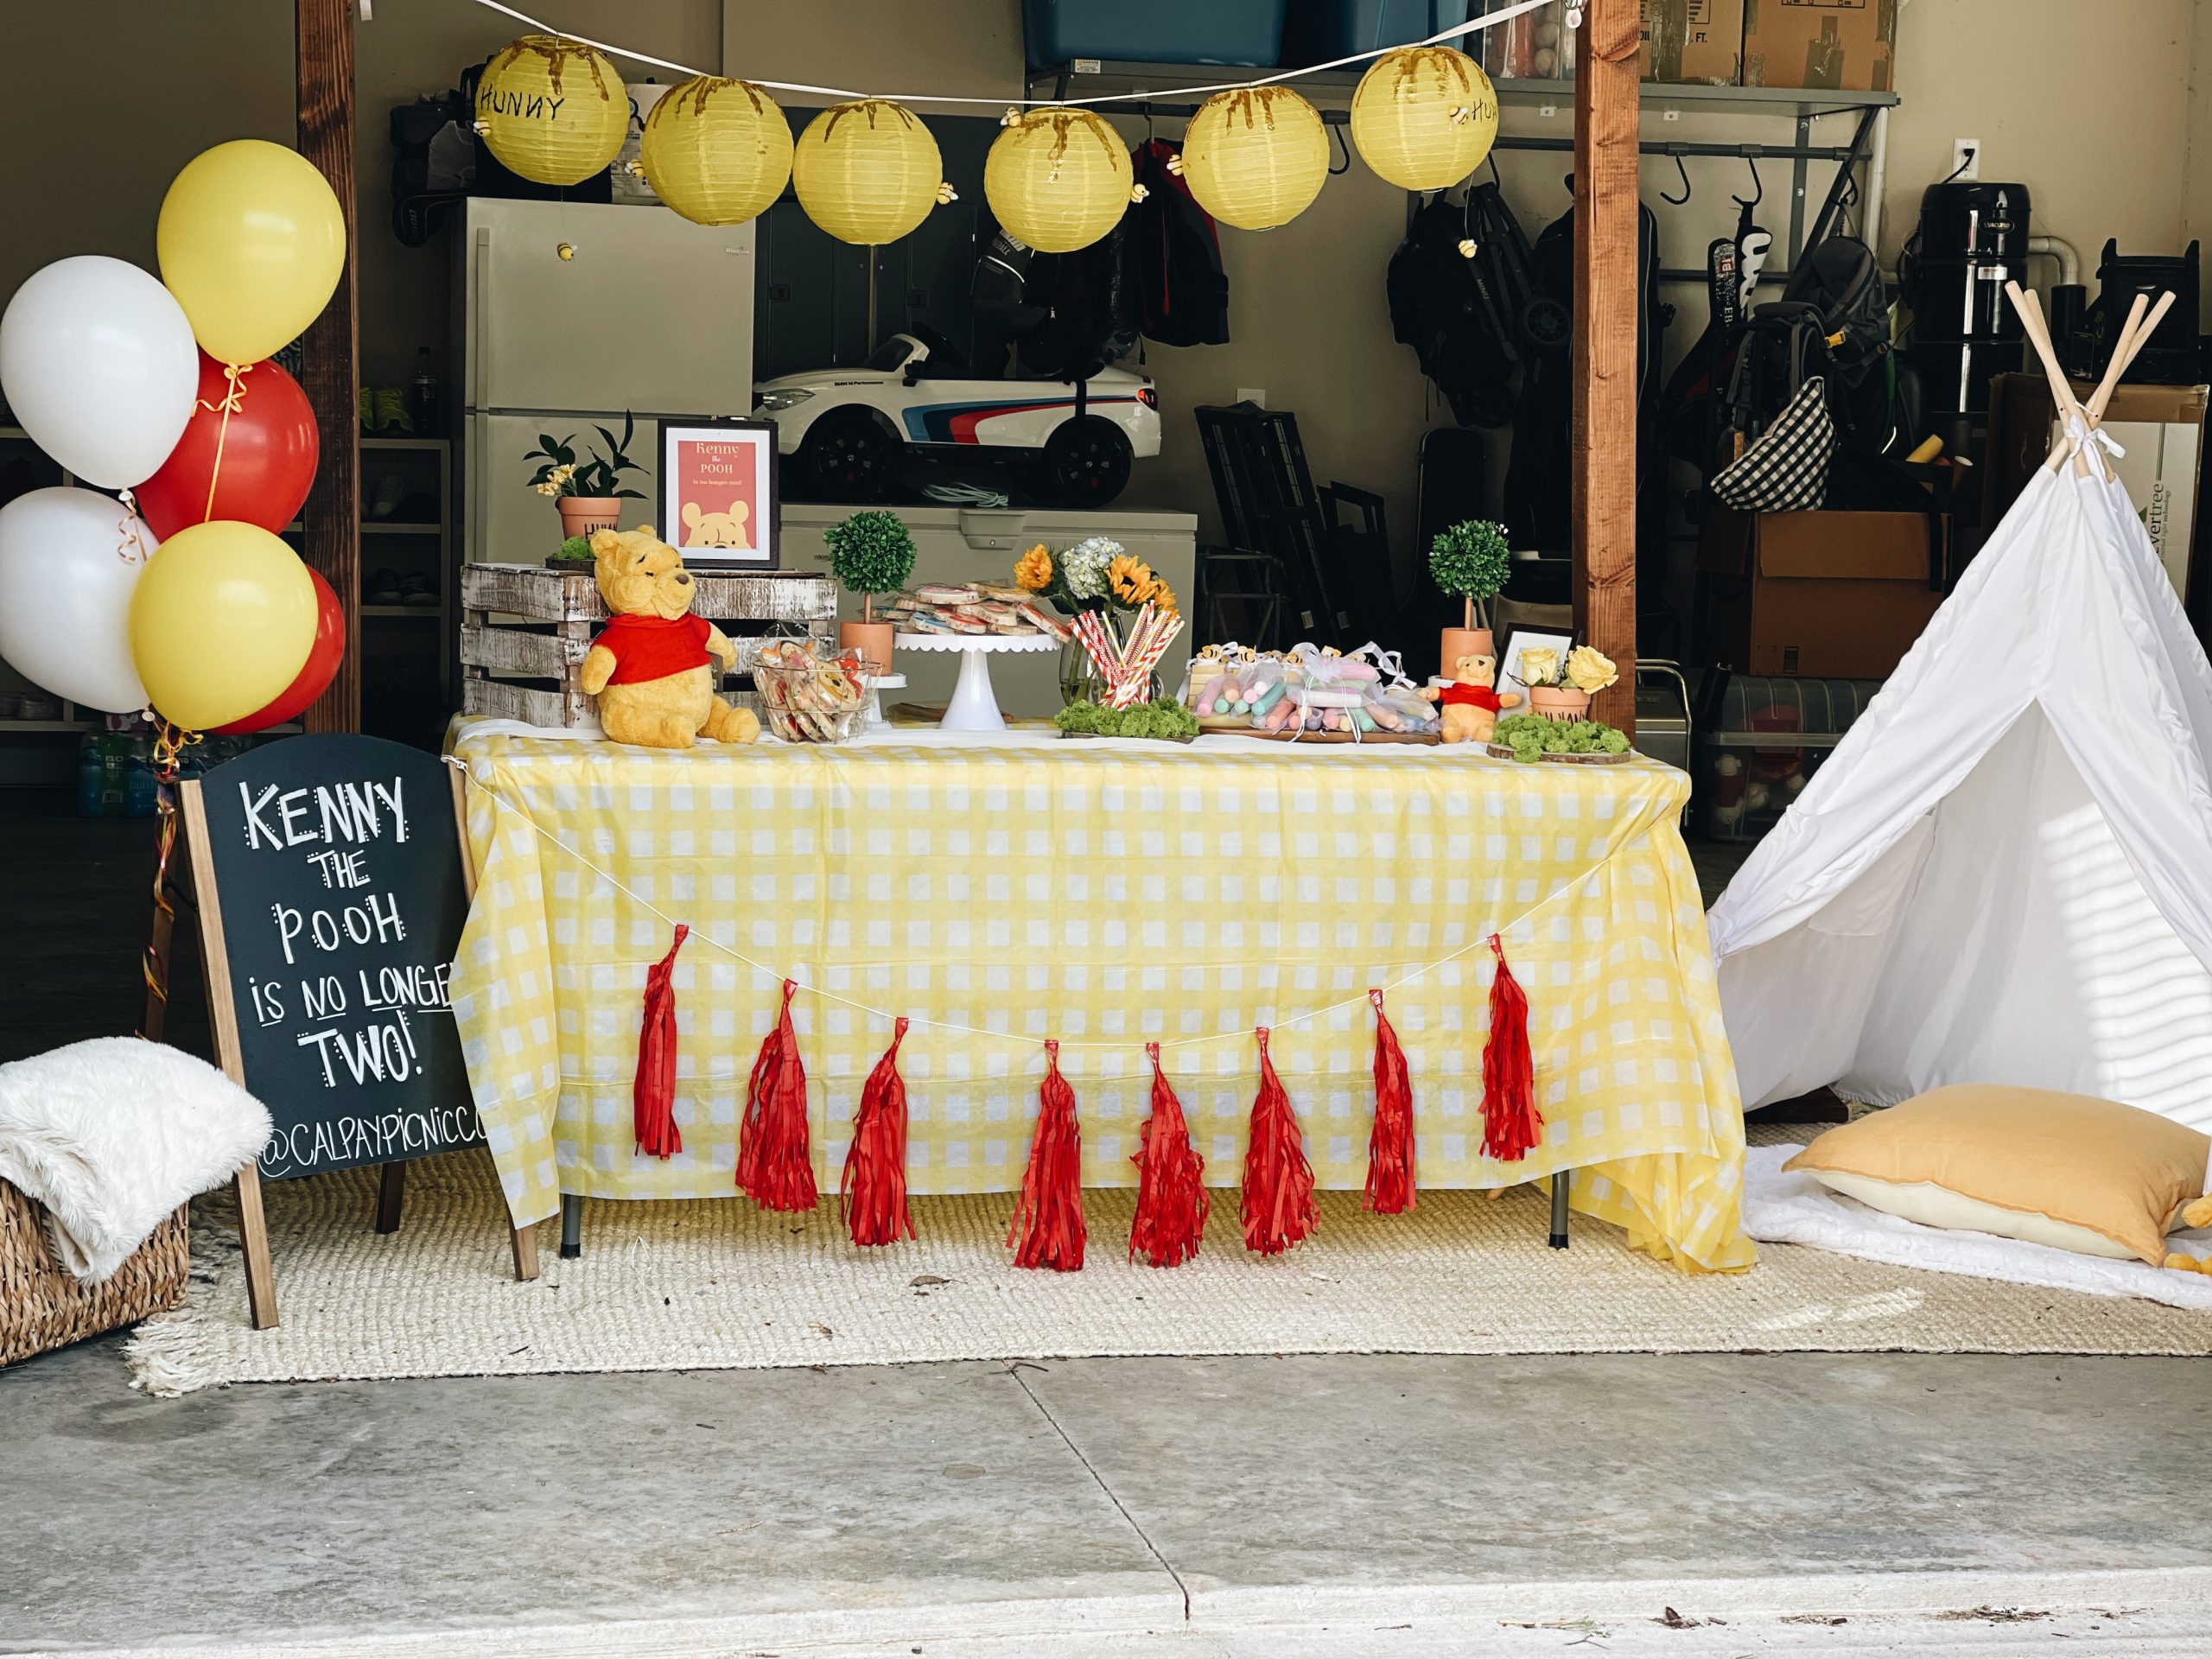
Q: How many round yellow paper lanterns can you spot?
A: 6